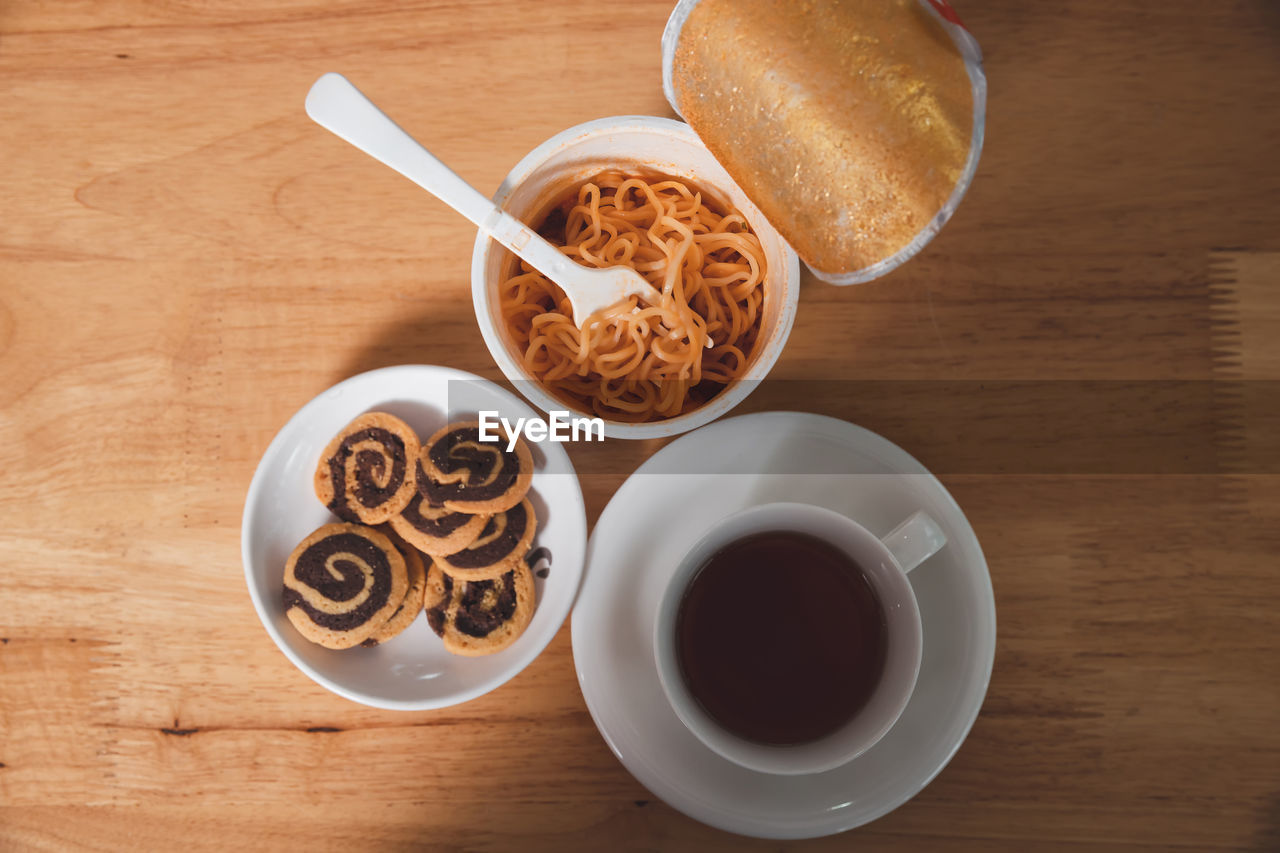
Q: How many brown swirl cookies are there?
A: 7